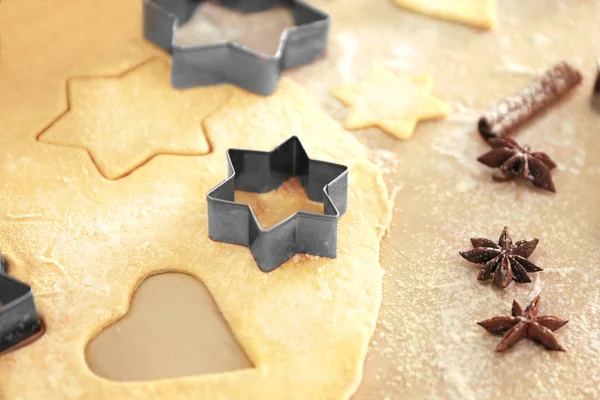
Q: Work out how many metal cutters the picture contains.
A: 3